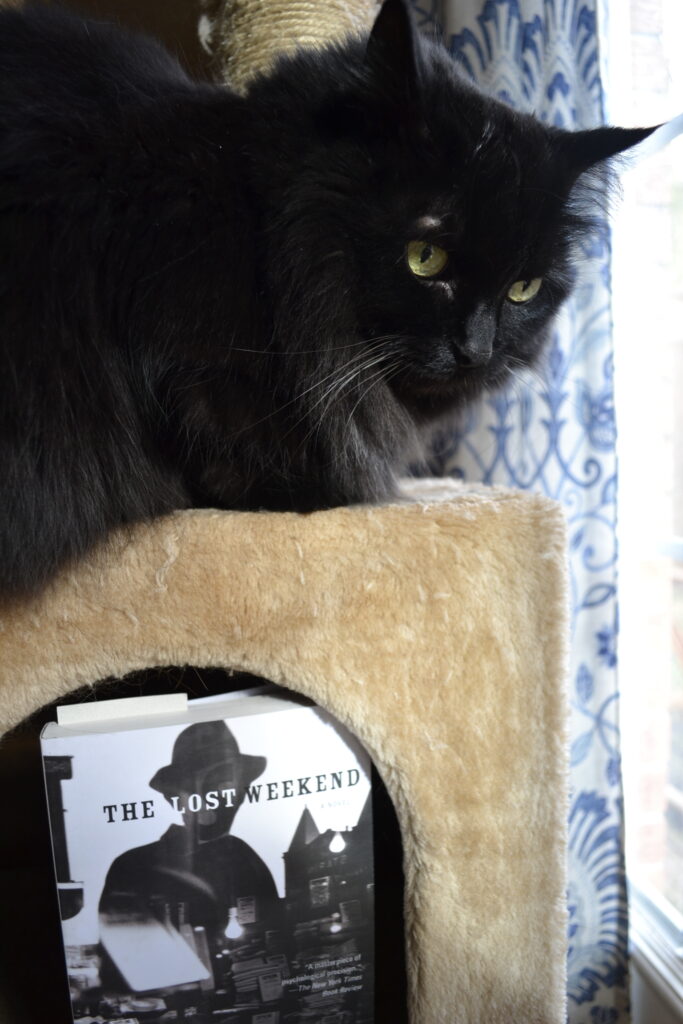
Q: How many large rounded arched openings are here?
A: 1